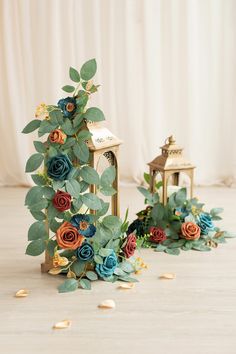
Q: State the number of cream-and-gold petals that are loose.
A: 5